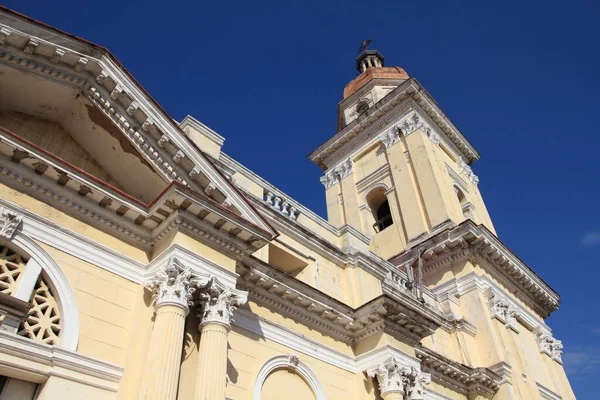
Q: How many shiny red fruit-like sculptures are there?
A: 0